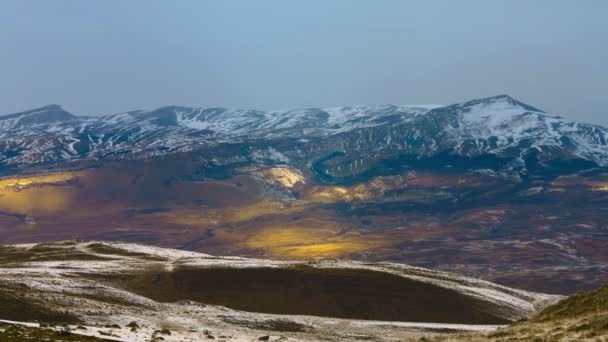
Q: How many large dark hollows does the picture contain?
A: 1